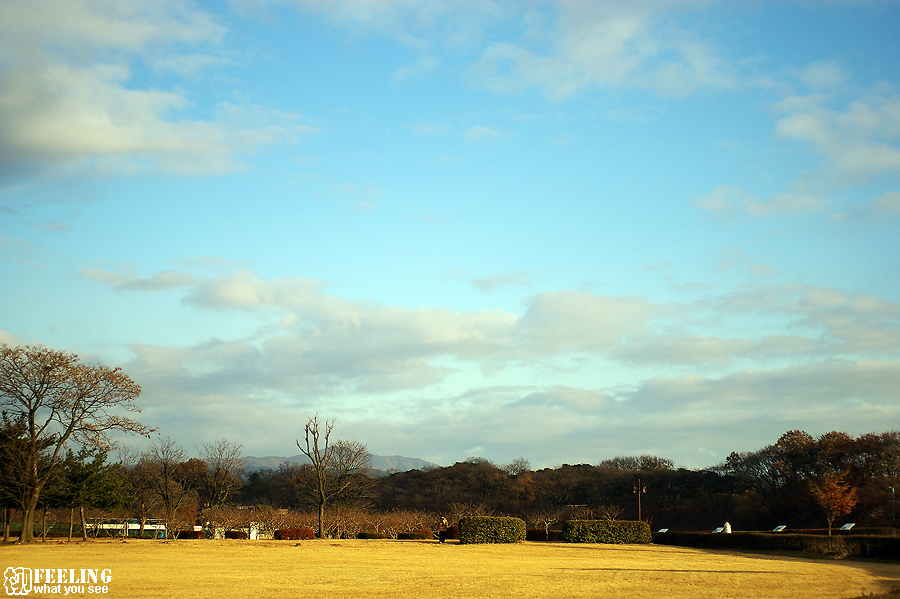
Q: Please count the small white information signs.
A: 4